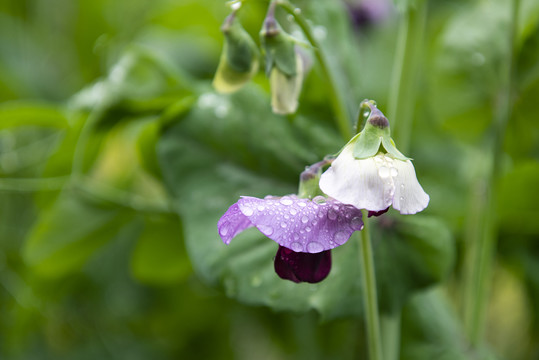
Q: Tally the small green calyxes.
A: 4